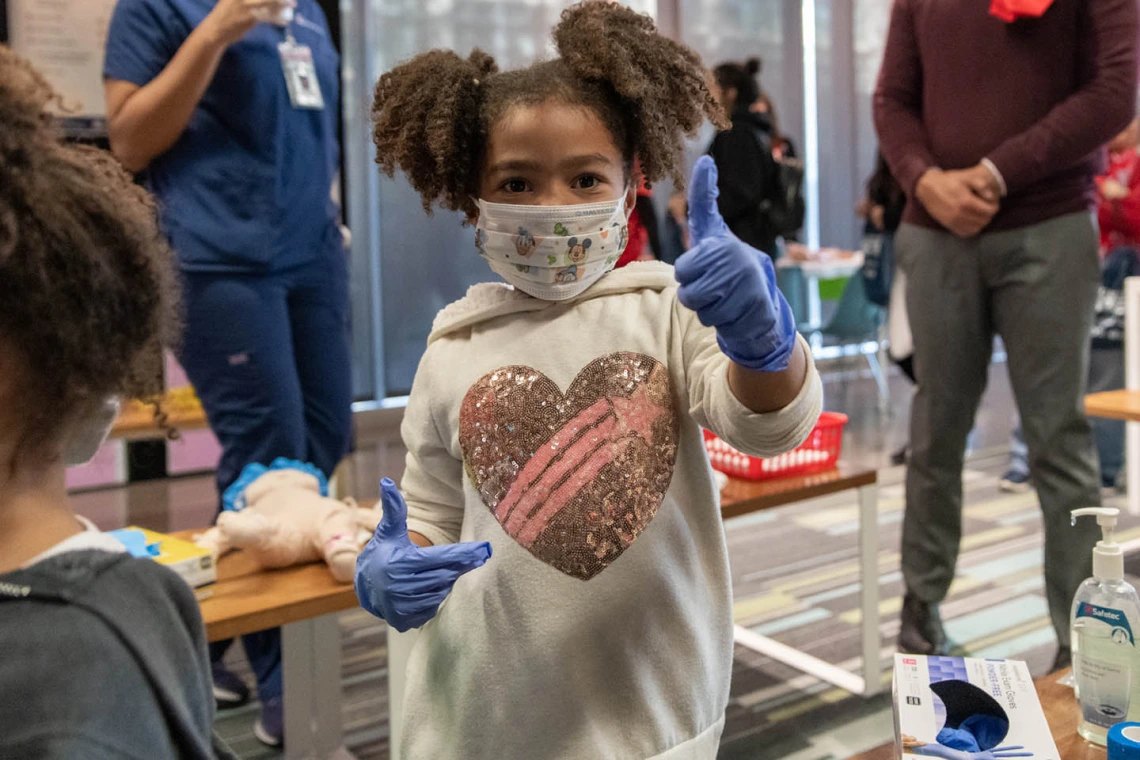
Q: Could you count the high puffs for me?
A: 2